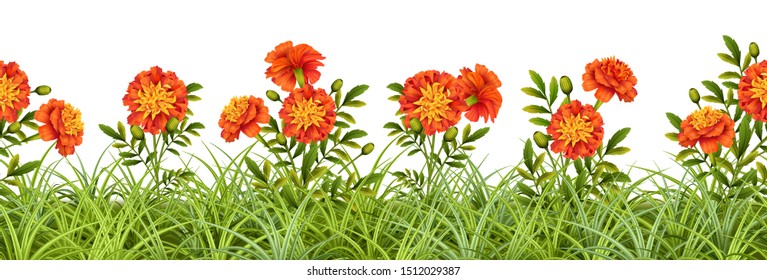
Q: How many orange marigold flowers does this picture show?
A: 12